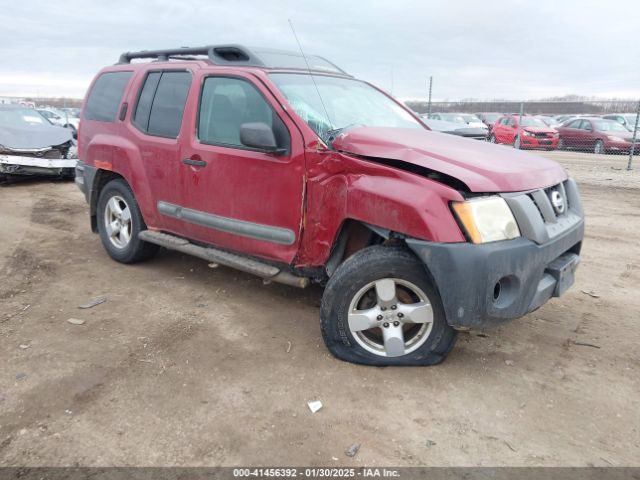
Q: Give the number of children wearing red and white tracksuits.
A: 0